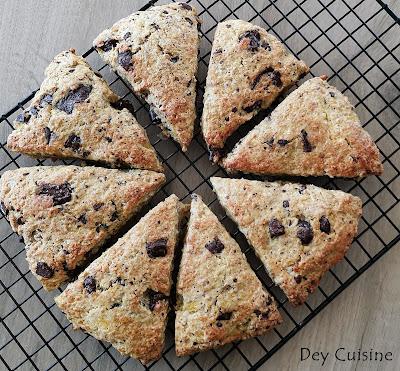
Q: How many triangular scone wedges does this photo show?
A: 8